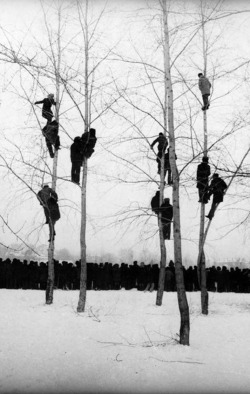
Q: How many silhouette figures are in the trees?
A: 13